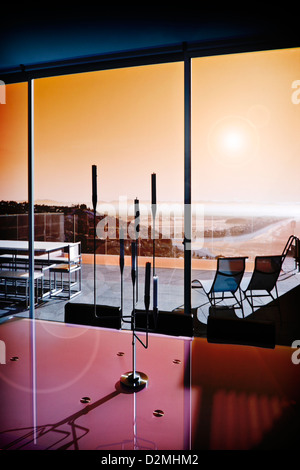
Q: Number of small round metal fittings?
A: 5